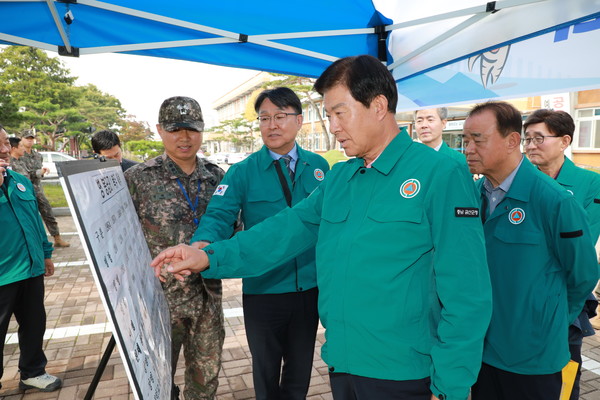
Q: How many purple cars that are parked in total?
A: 0